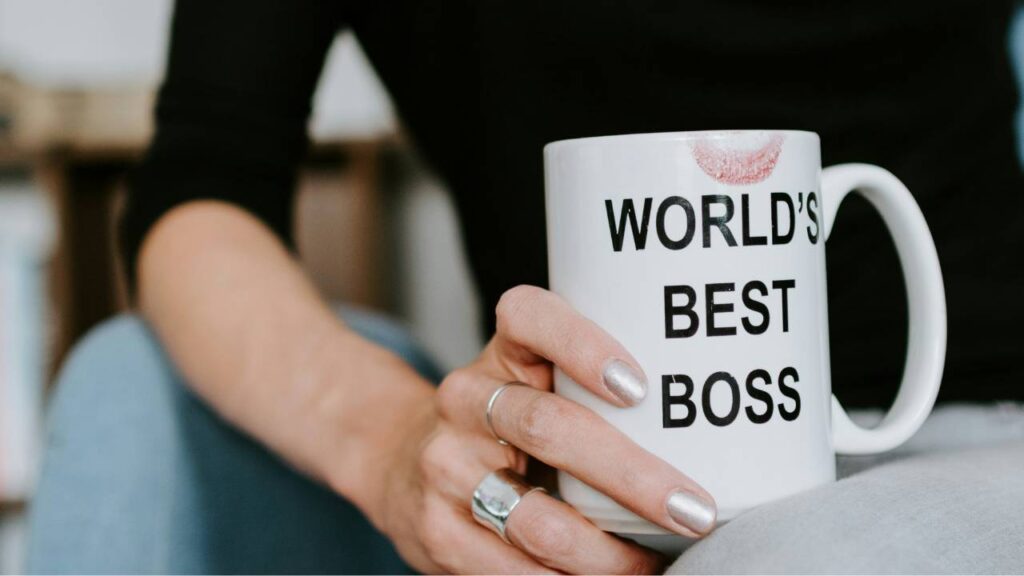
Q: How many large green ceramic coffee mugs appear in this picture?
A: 0